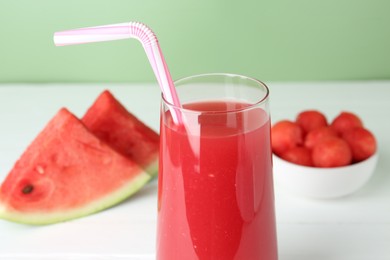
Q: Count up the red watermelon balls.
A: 7